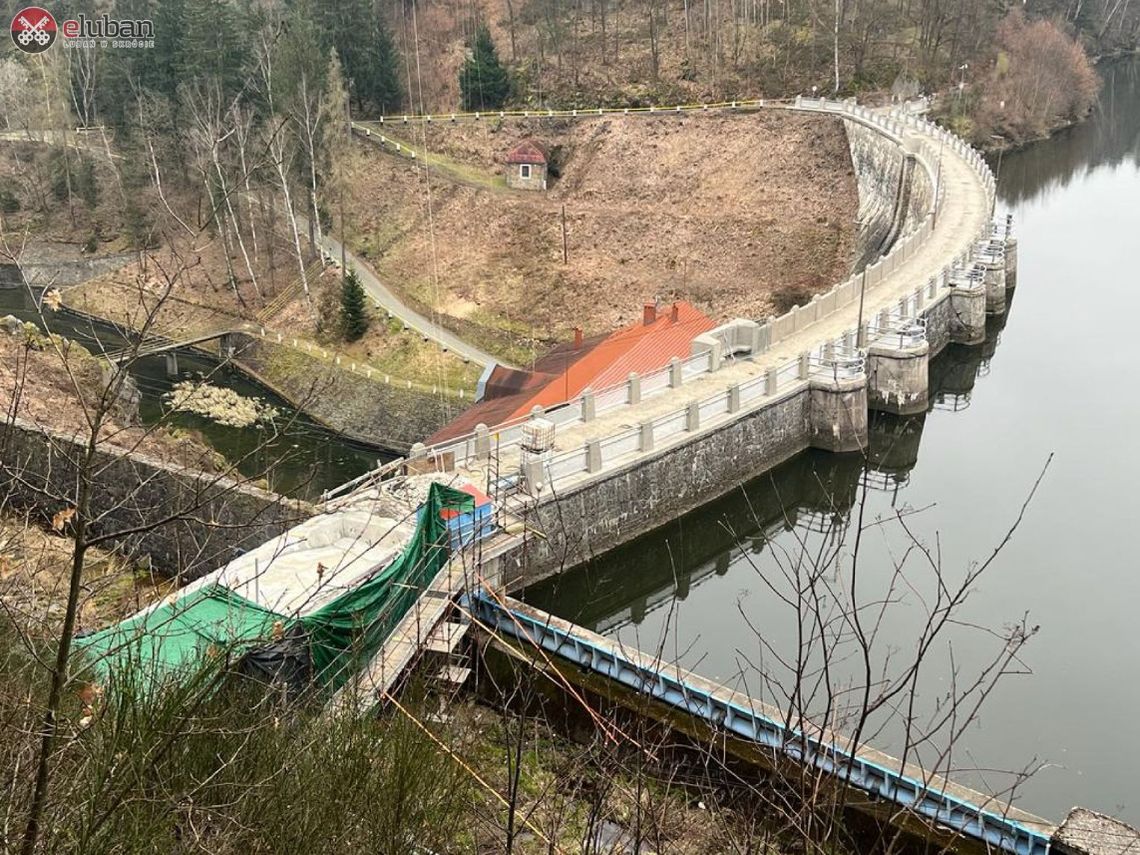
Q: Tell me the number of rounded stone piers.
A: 5